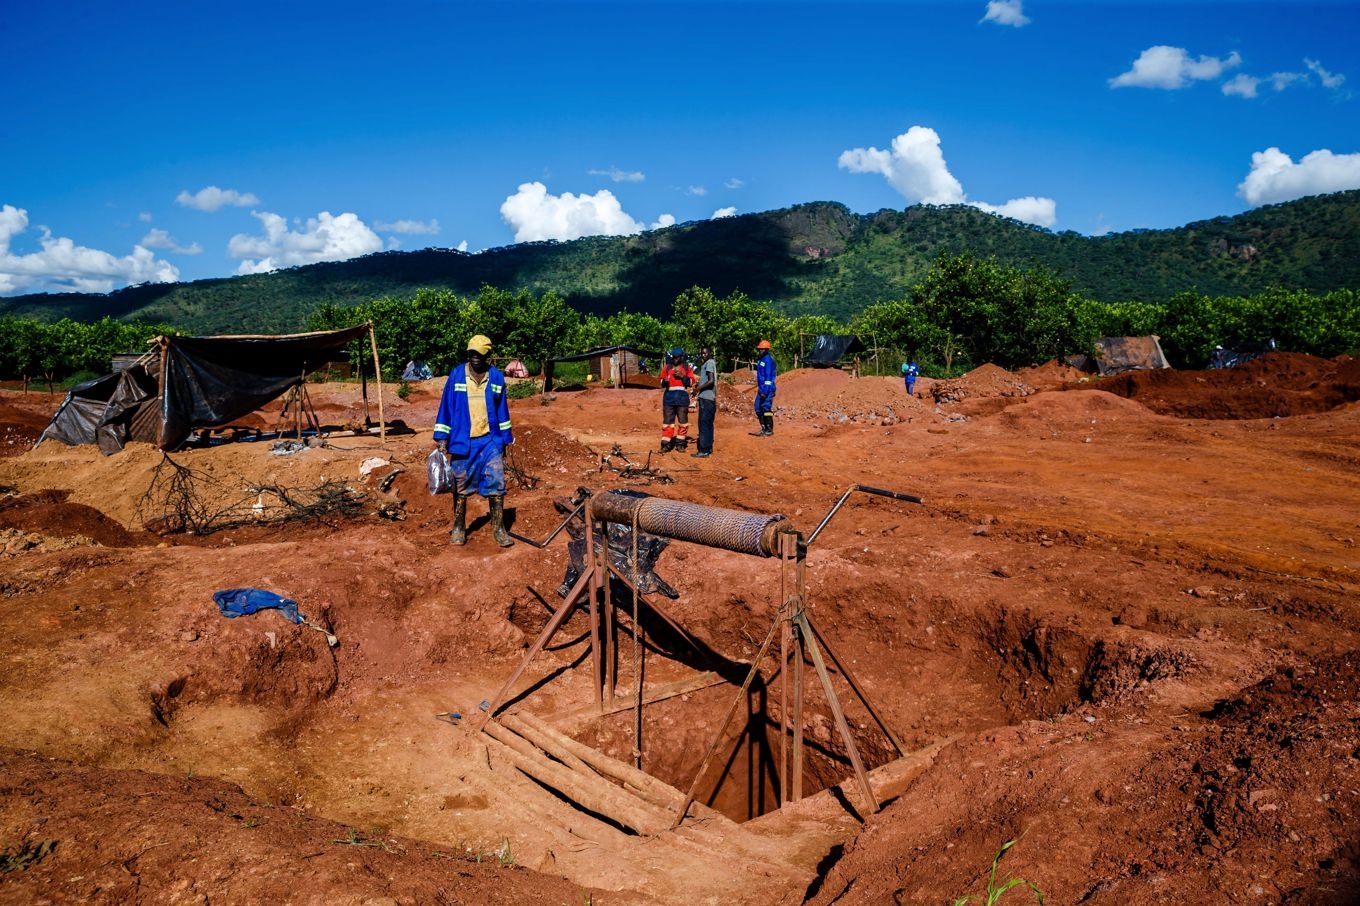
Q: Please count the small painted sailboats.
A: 0